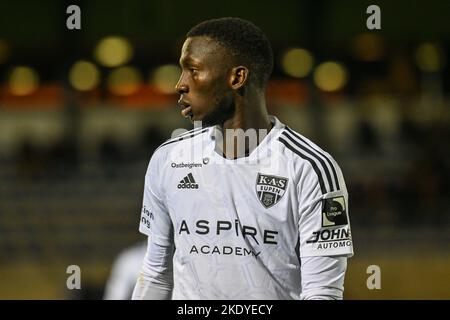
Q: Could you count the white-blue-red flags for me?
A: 0